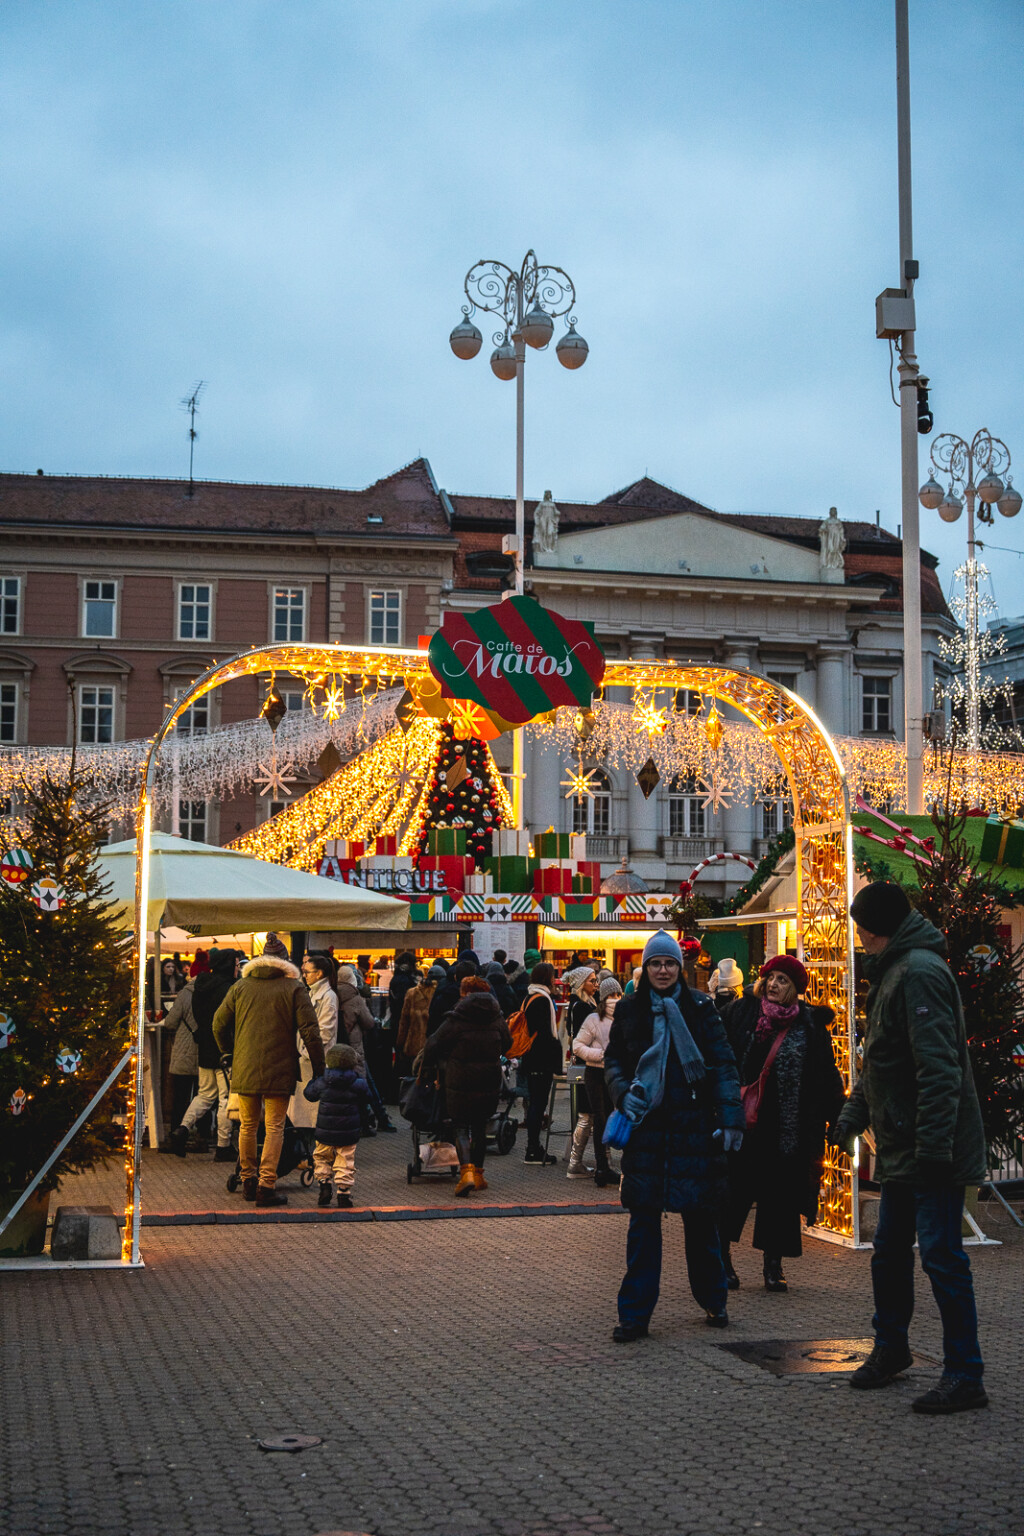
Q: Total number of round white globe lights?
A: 8